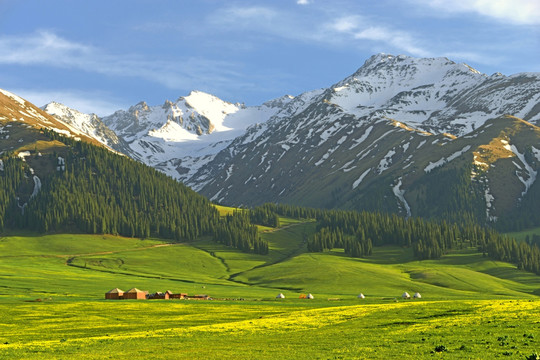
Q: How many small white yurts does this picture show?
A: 5